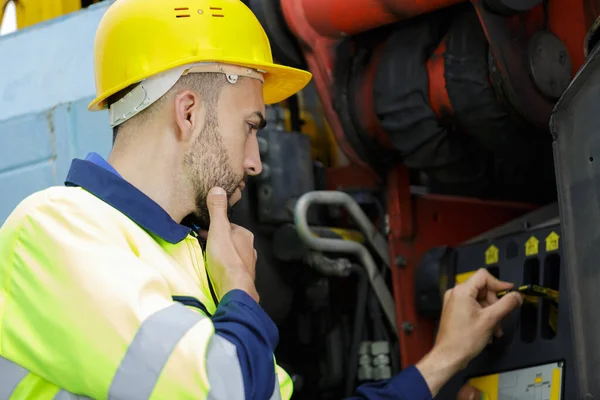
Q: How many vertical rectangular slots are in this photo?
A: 3